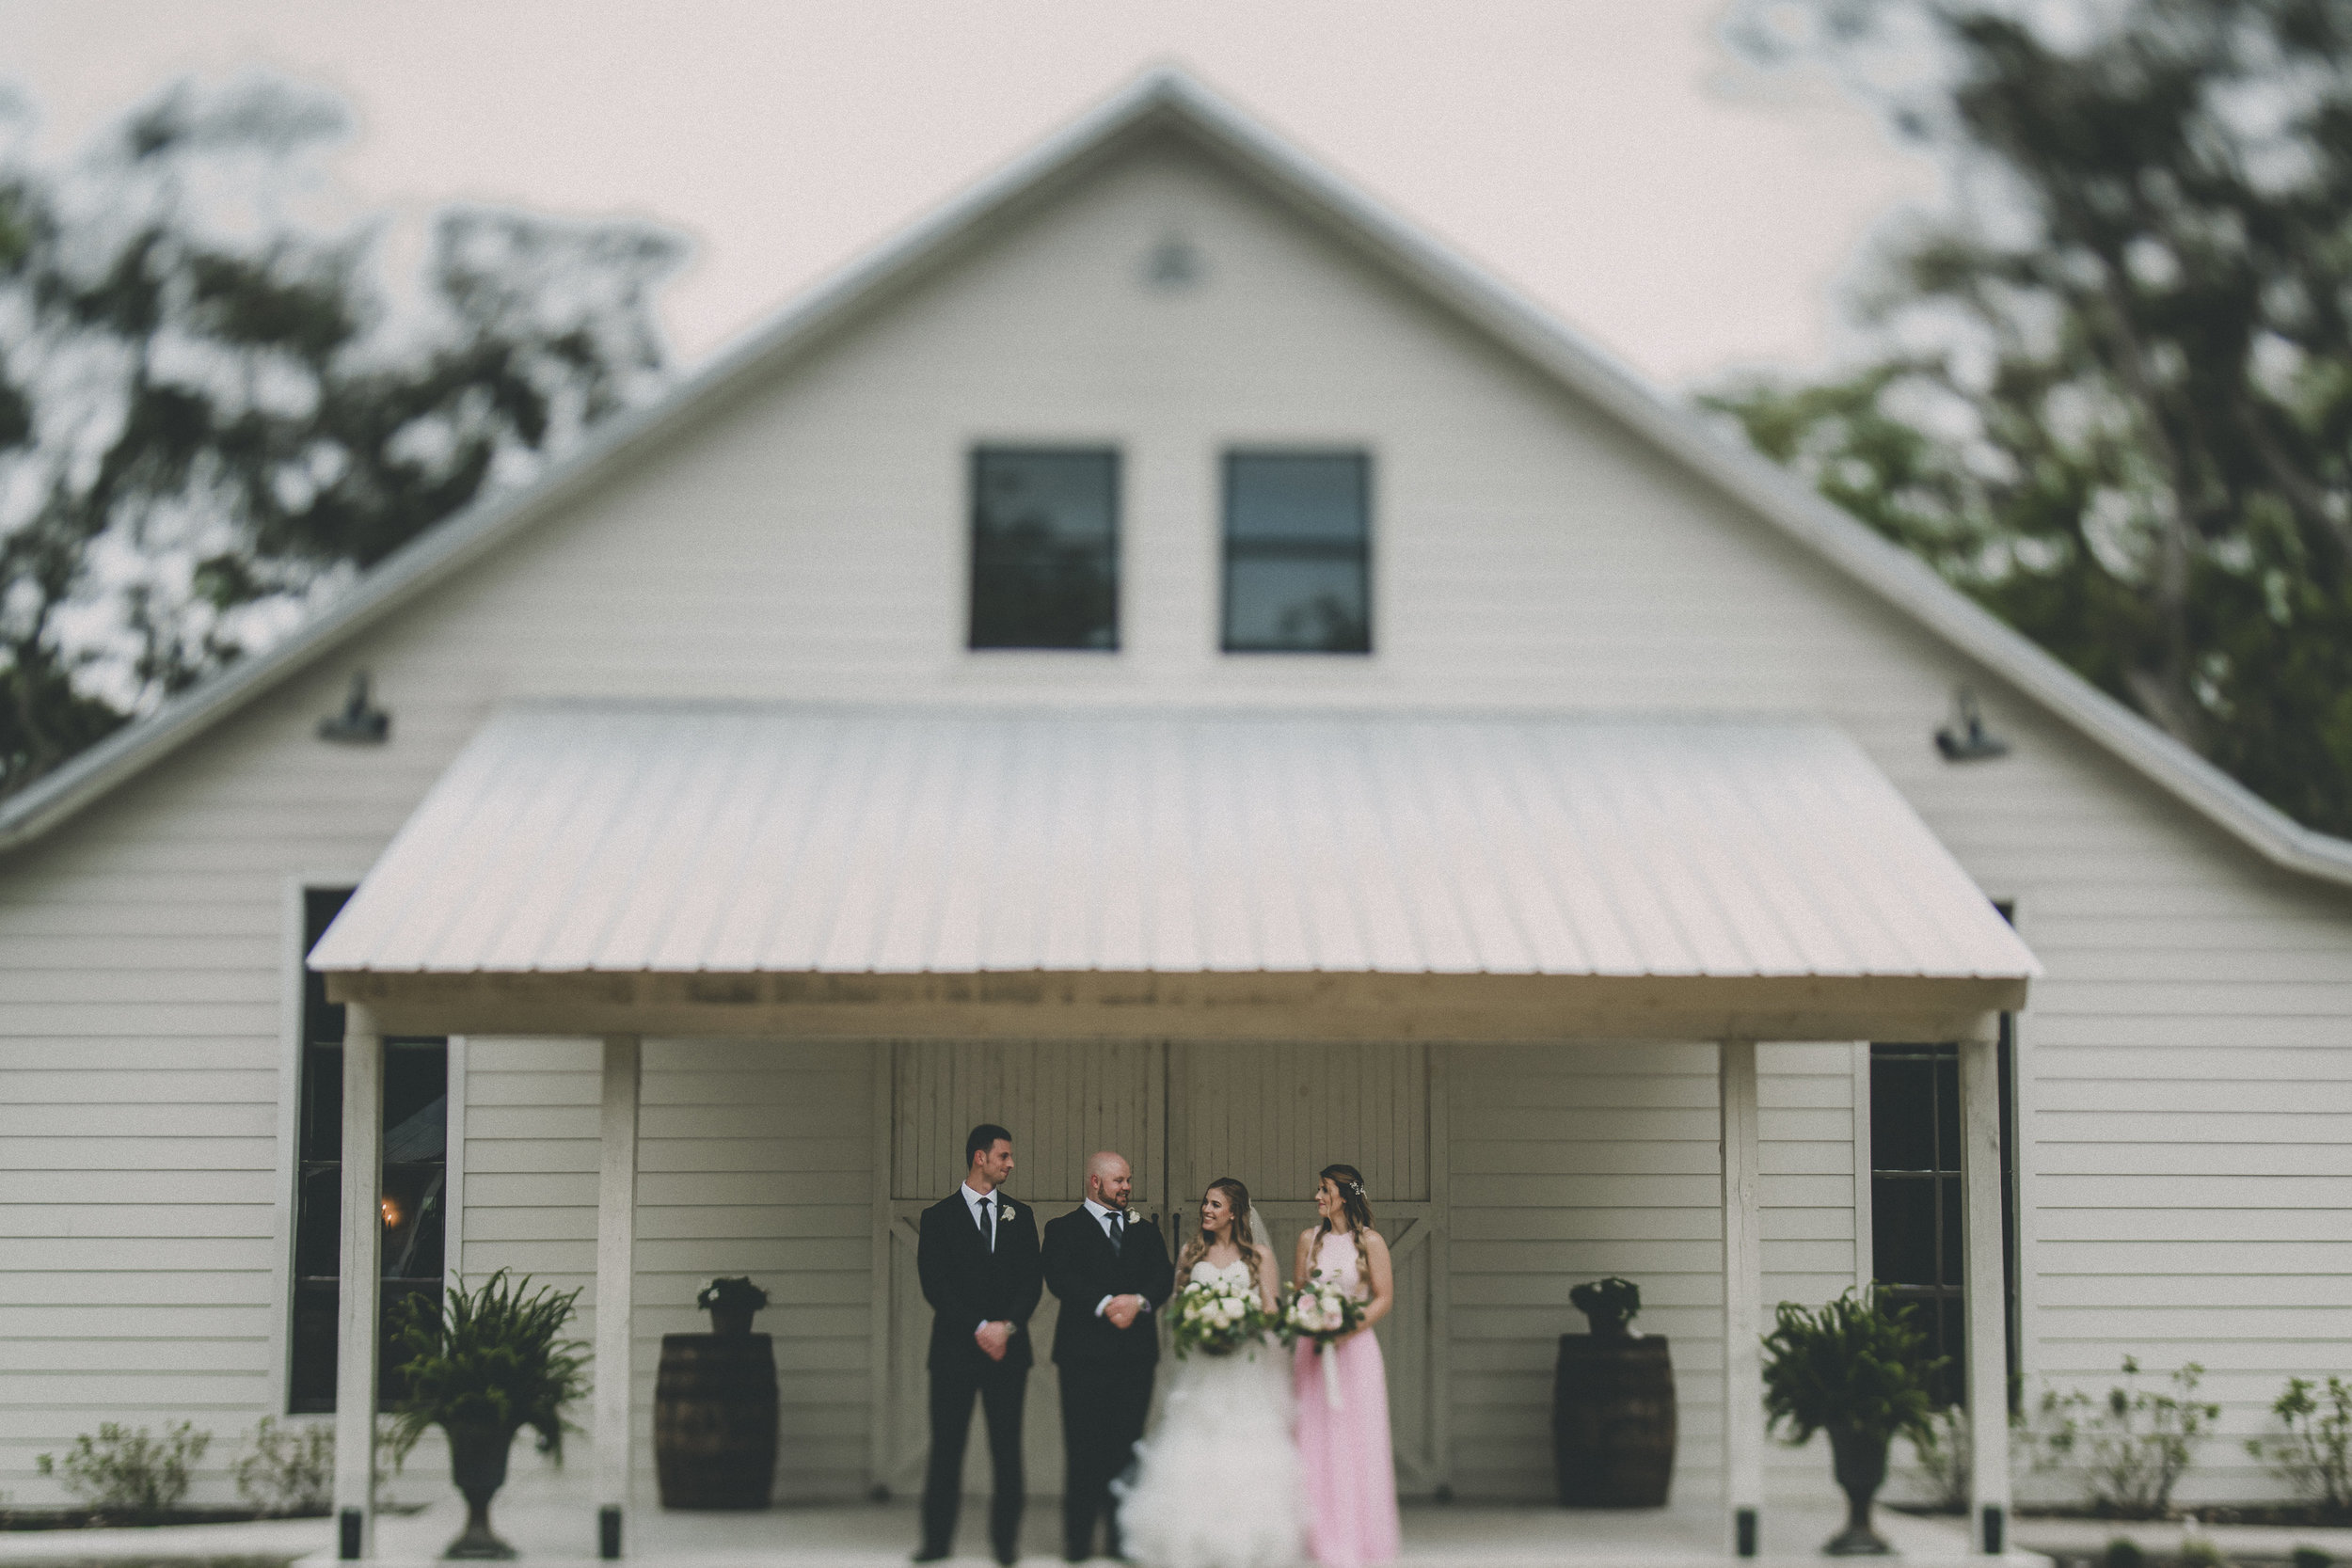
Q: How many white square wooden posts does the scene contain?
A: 4